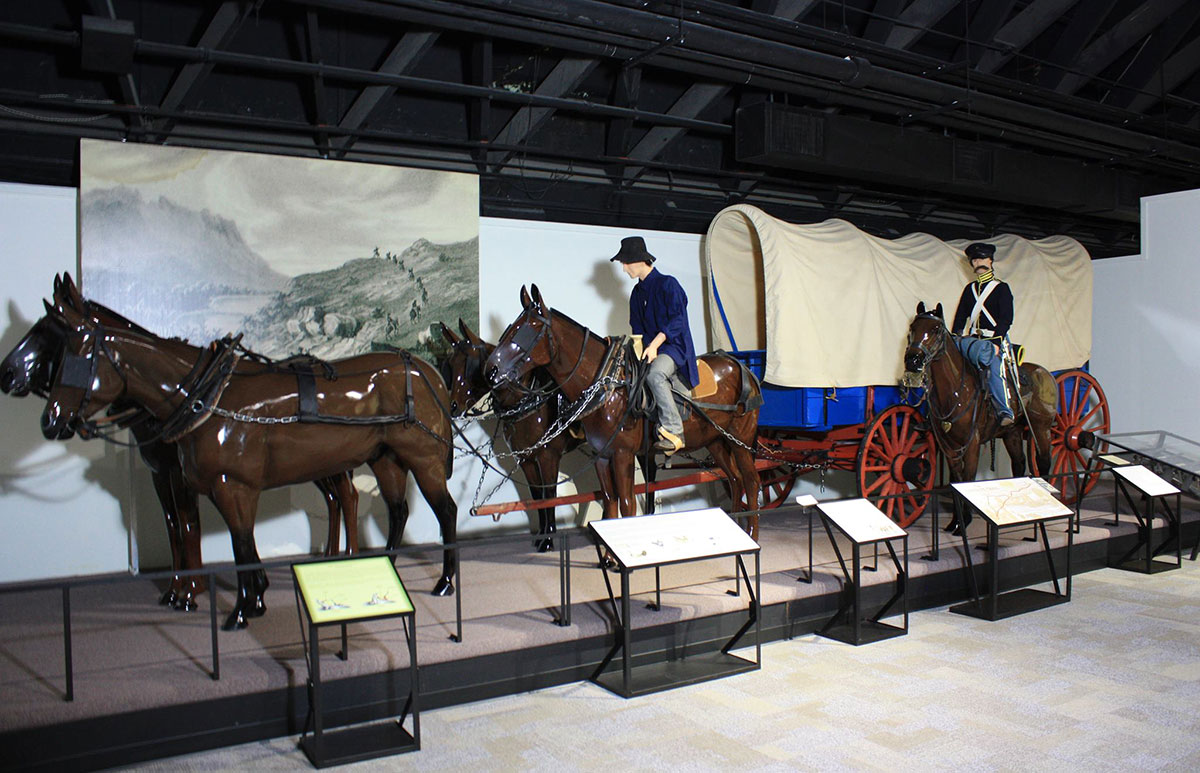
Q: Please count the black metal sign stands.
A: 5